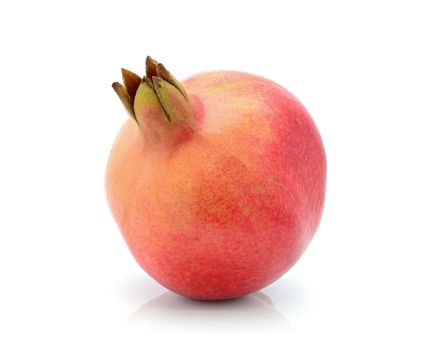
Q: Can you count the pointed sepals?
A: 6